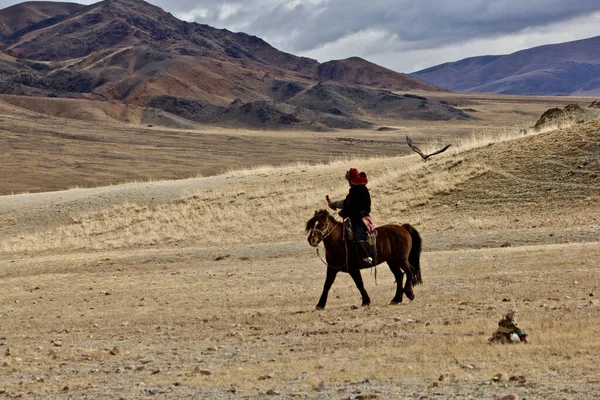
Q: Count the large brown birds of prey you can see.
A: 1